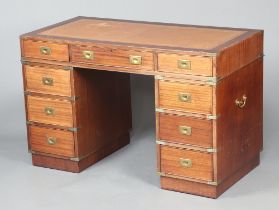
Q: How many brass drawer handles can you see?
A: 10